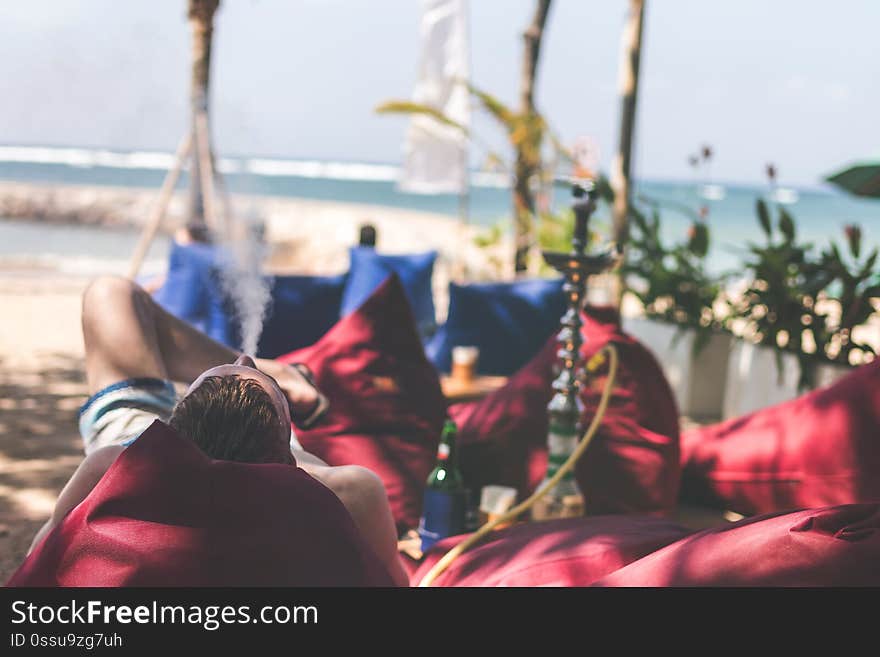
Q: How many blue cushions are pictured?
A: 4